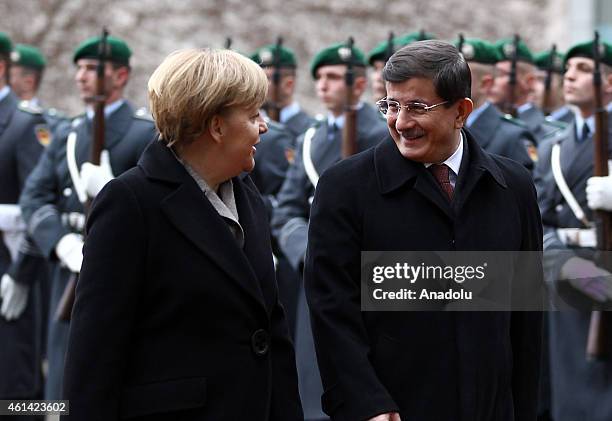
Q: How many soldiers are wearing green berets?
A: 11